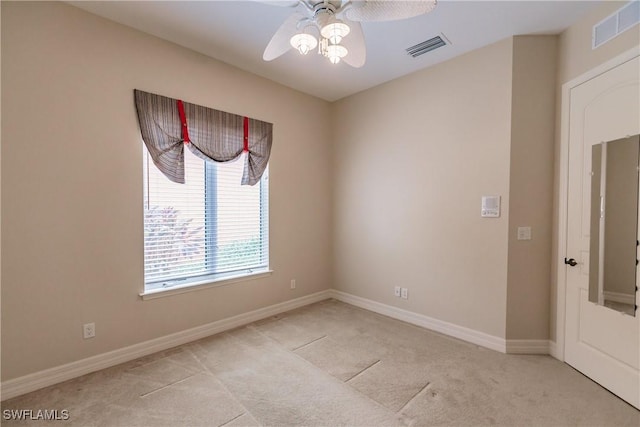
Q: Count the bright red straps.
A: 2